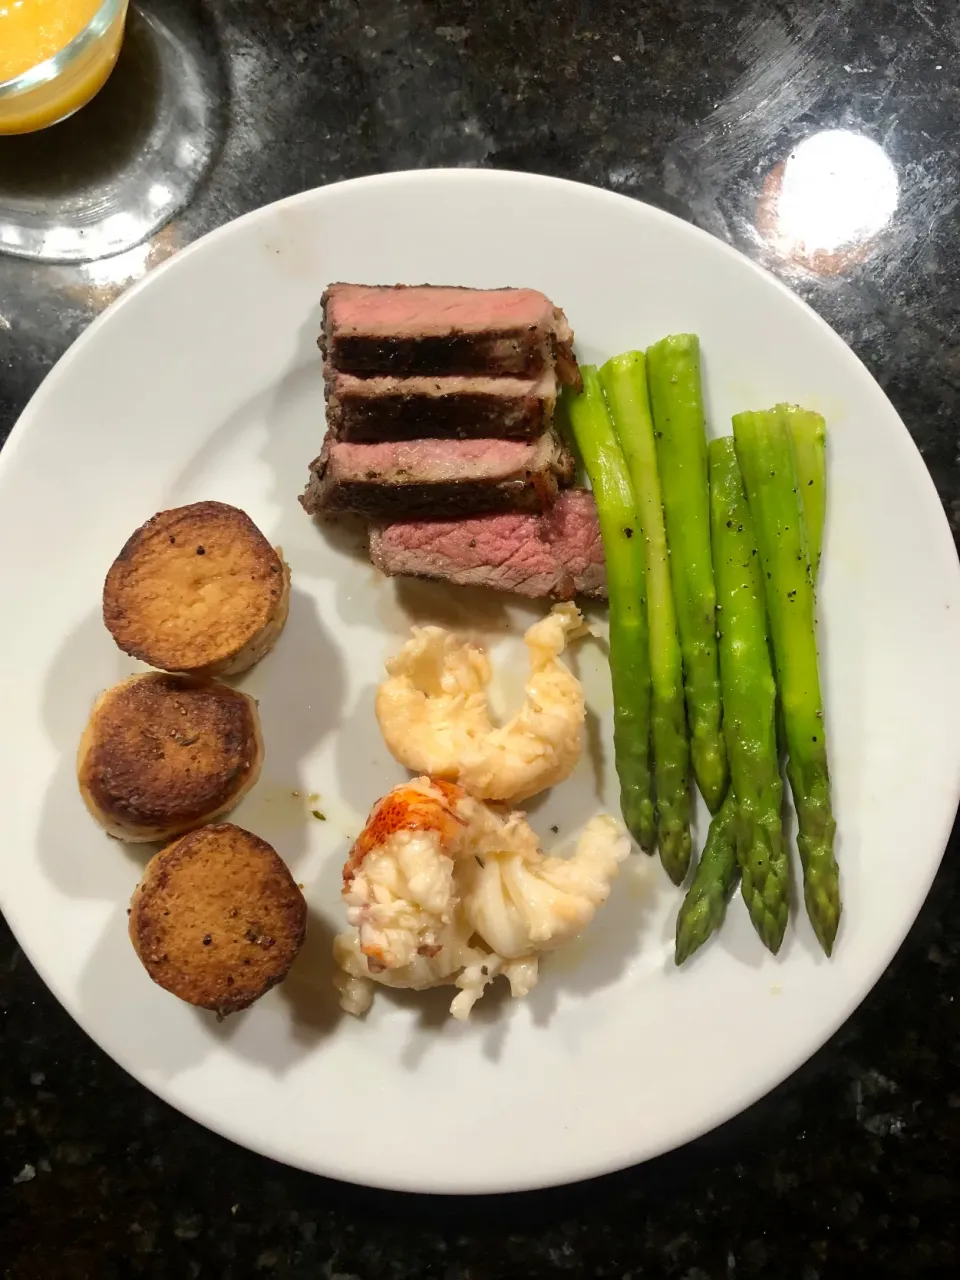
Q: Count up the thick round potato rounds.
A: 3